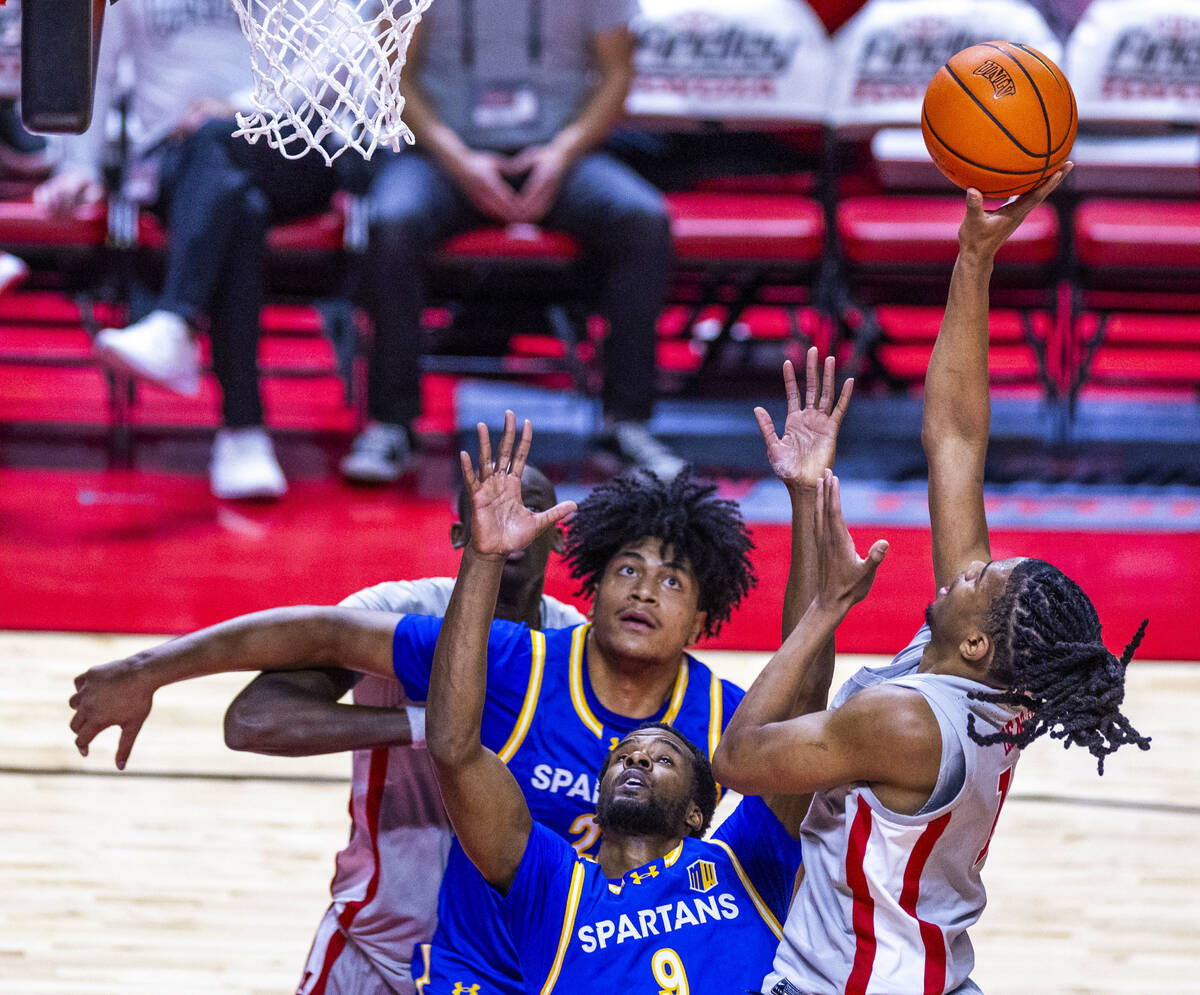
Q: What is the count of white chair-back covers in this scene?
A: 3